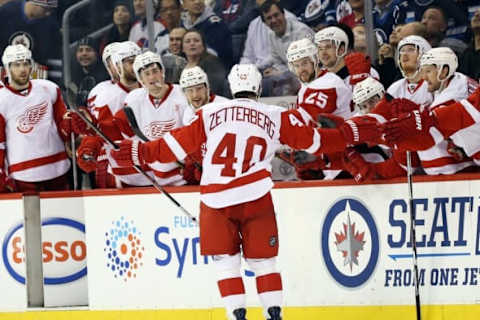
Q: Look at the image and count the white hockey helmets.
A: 11